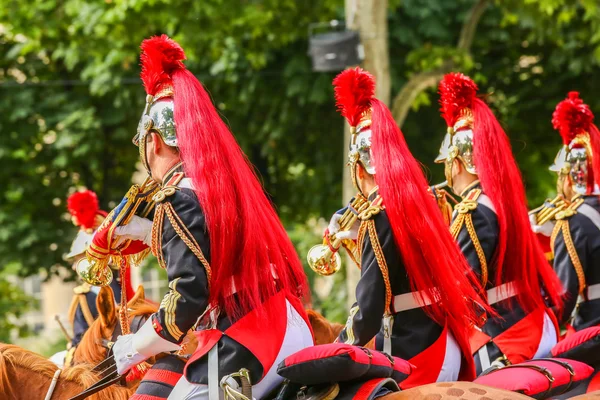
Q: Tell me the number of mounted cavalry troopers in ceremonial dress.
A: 5